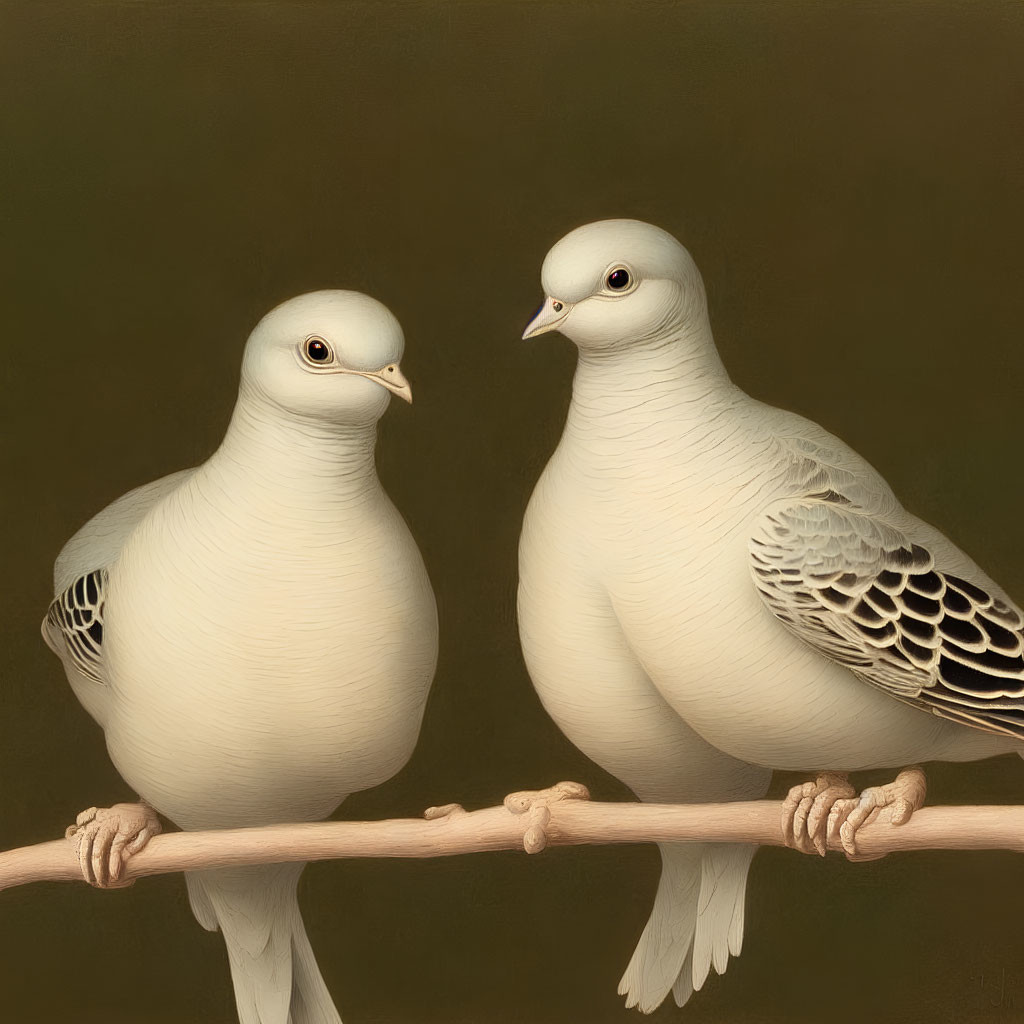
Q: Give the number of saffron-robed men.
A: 0